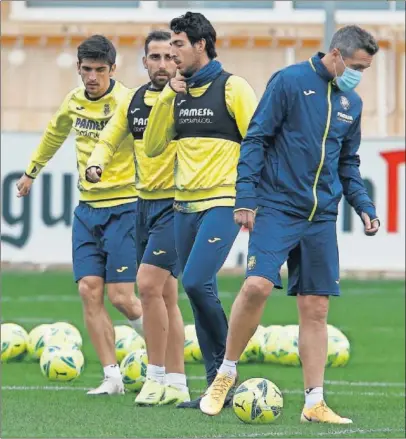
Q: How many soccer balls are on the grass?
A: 12